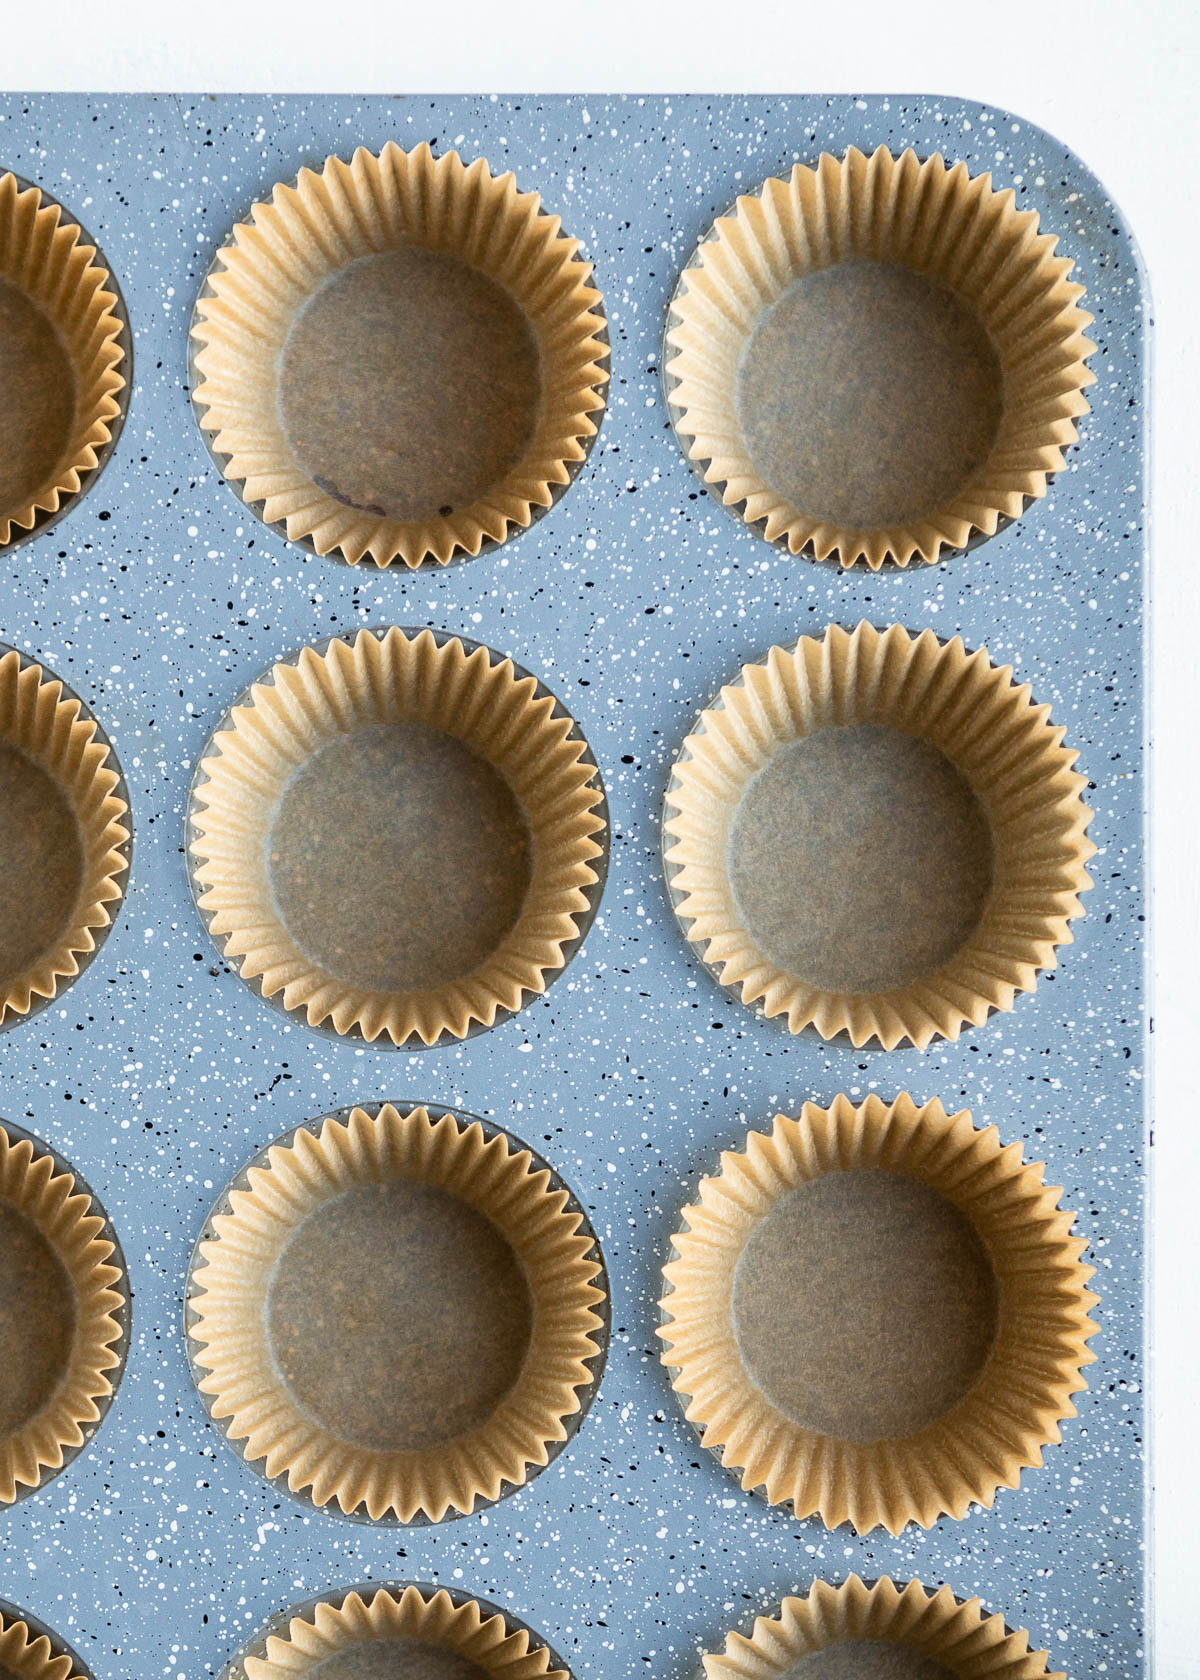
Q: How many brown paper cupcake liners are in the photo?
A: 12